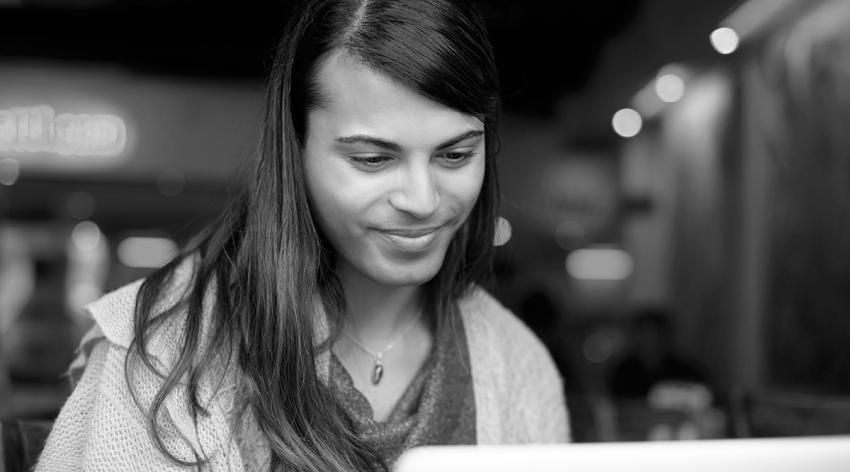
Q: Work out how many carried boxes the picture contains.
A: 0